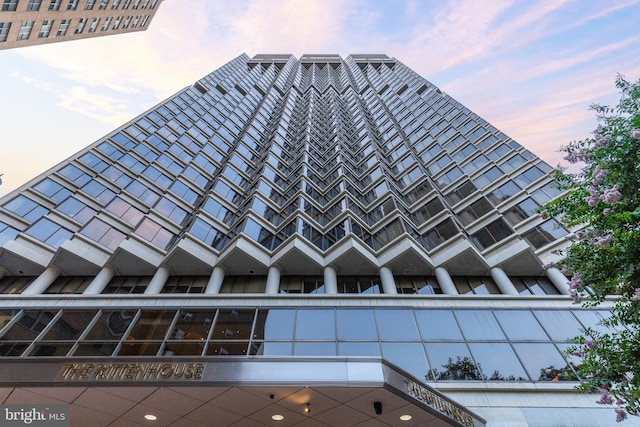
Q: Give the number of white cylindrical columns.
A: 10